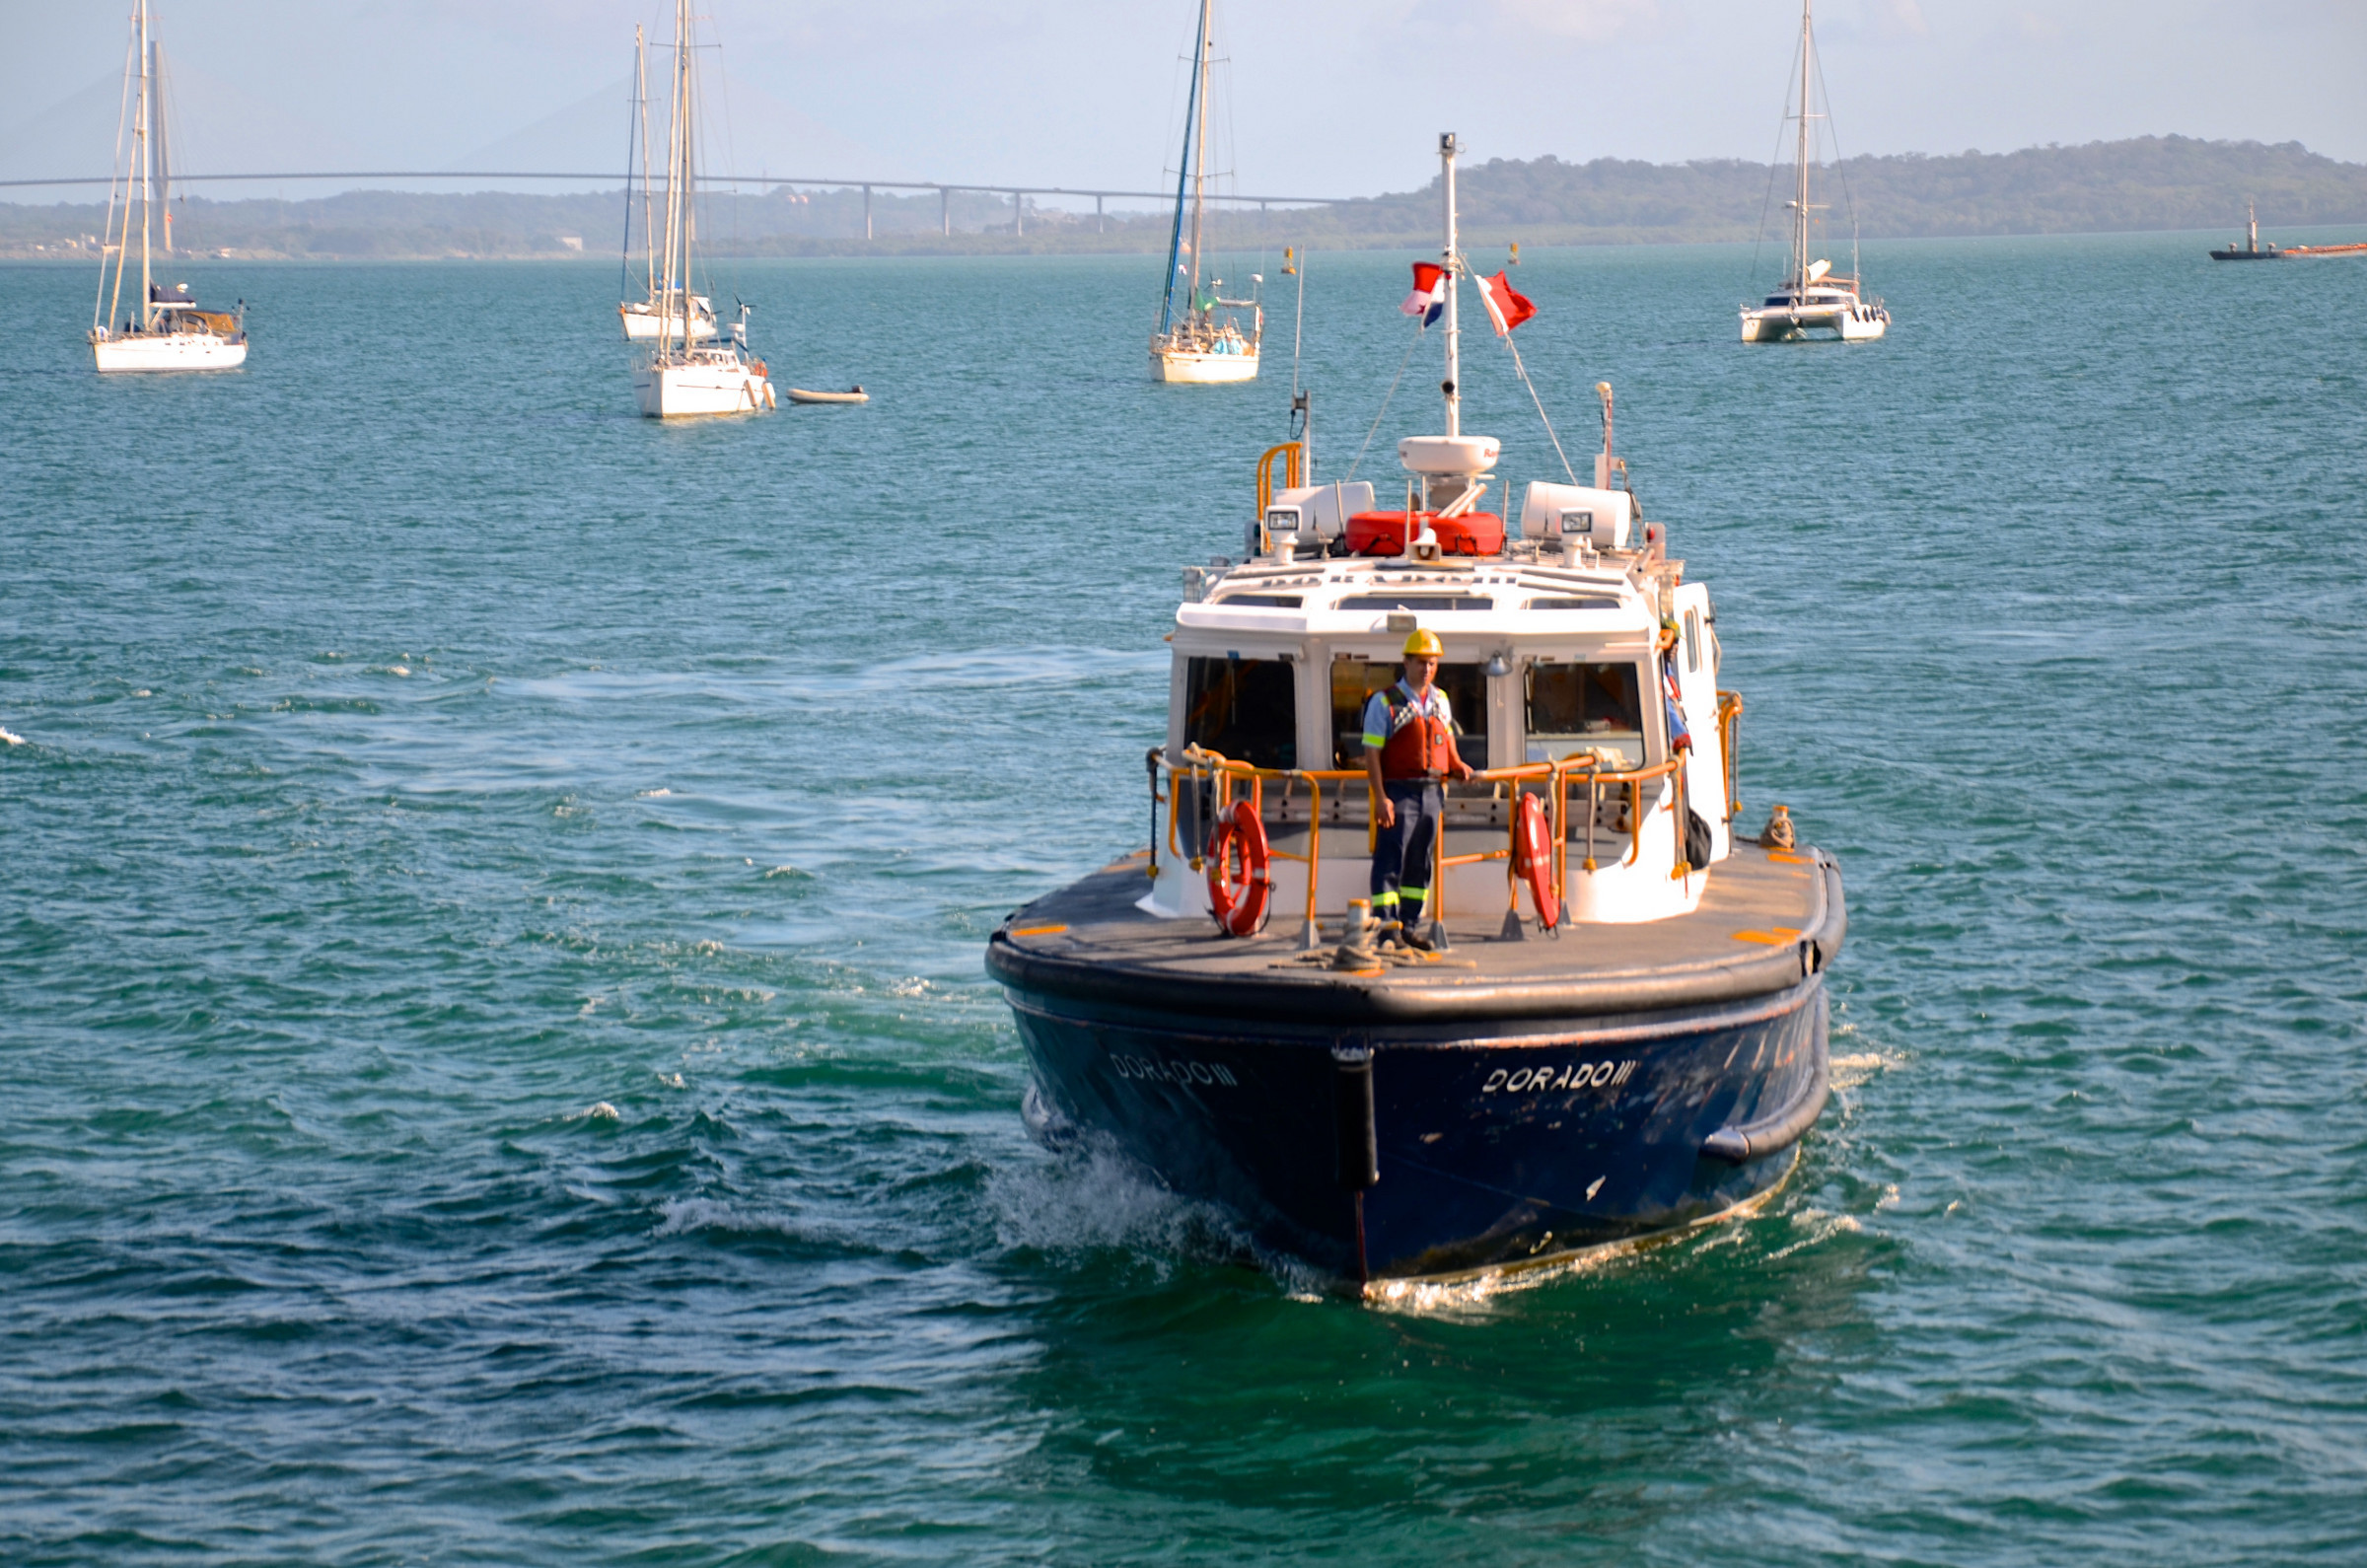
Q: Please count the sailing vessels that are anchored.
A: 5